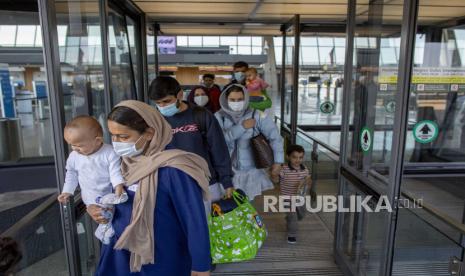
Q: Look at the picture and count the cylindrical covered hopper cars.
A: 0